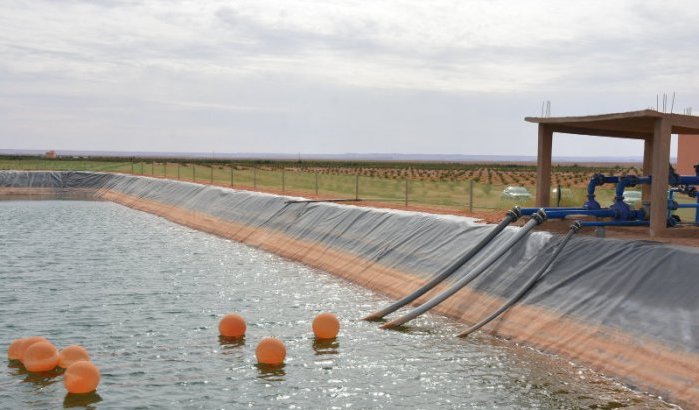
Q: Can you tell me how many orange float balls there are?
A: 8